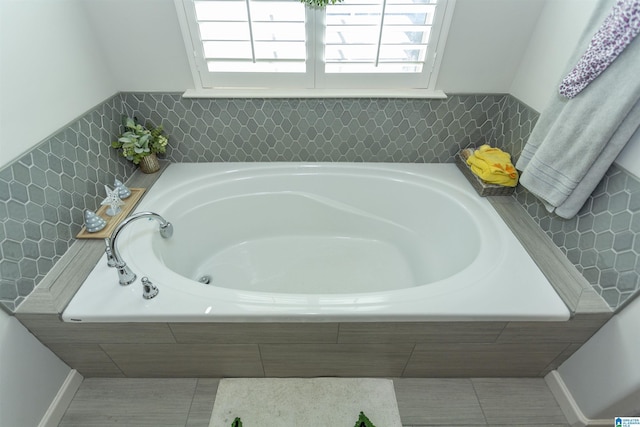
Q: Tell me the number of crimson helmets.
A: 0